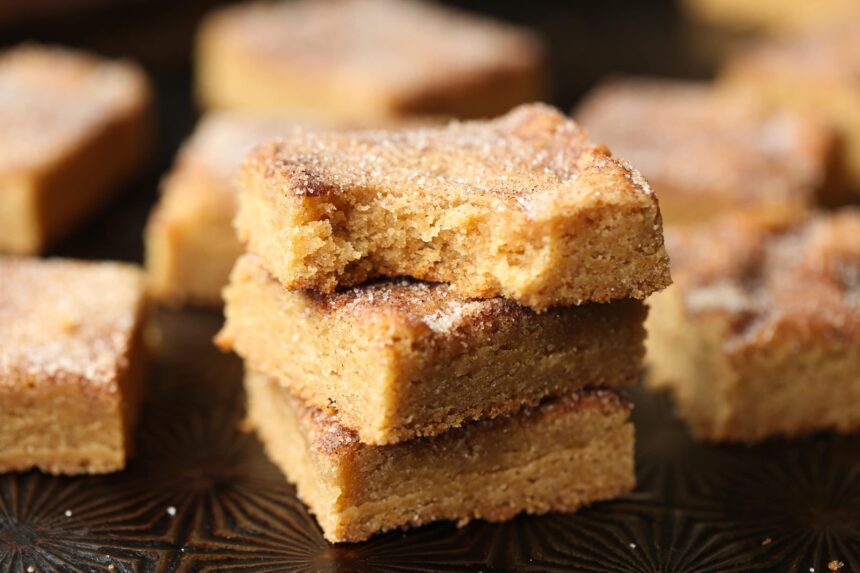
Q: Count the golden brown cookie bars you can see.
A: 11